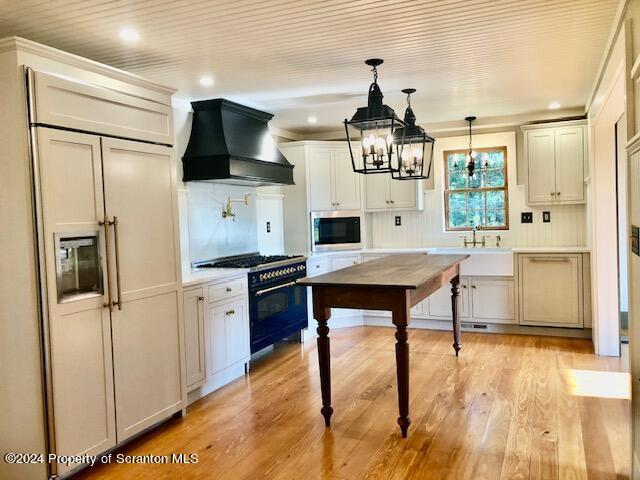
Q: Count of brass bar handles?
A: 4